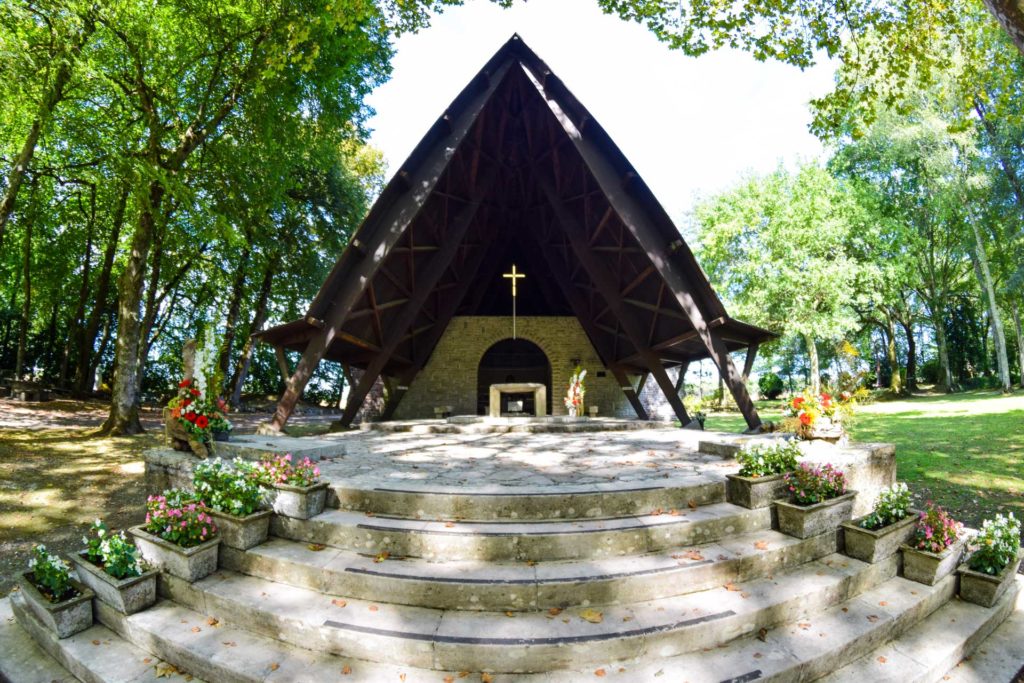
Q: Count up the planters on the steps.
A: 10